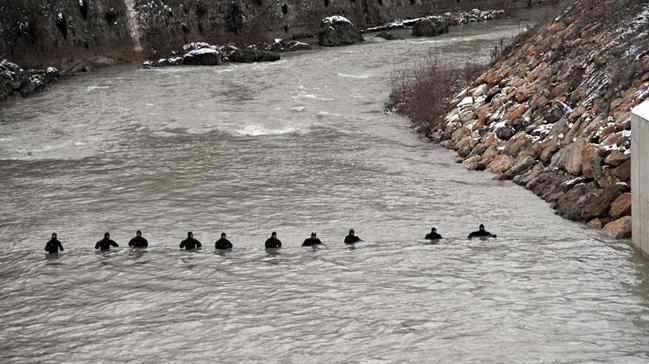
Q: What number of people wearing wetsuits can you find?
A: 10